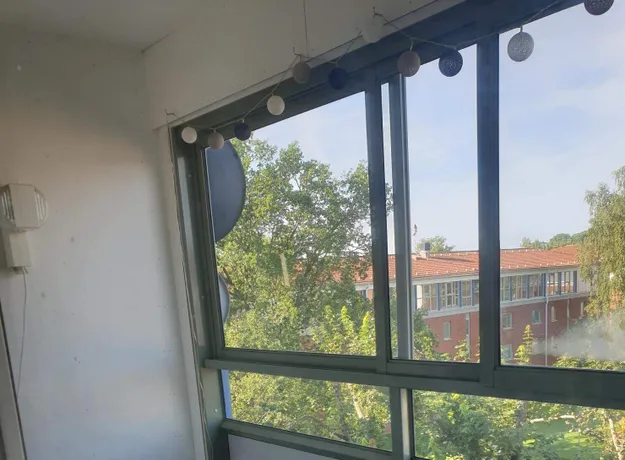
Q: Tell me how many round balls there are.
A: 11